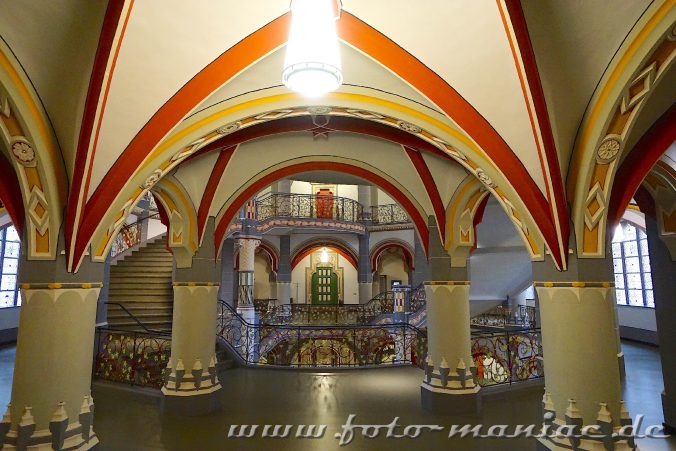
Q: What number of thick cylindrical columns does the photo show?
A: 4